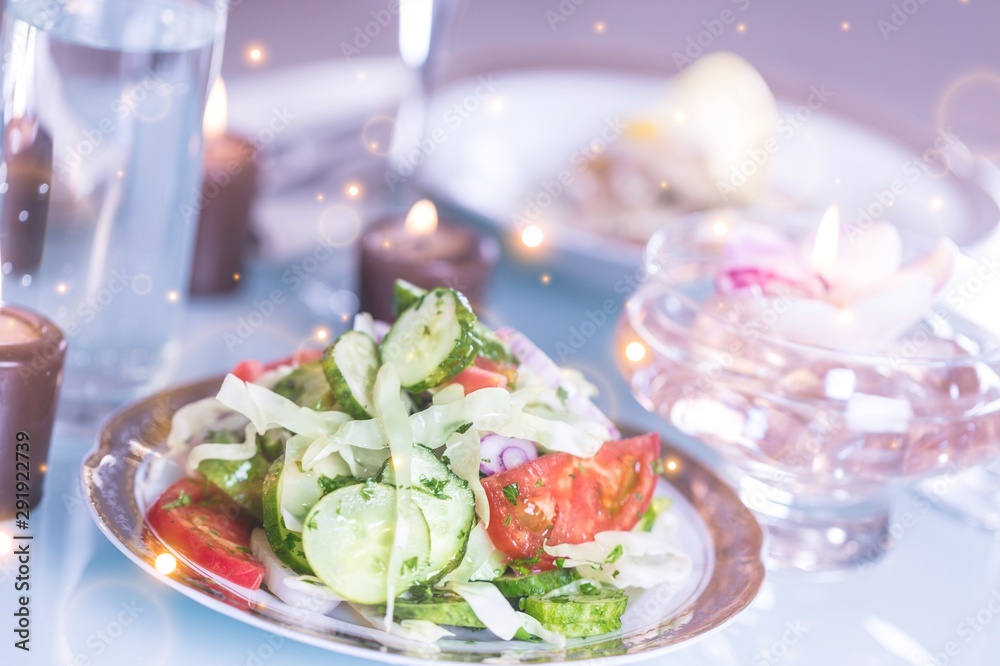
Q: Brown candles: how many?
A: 4